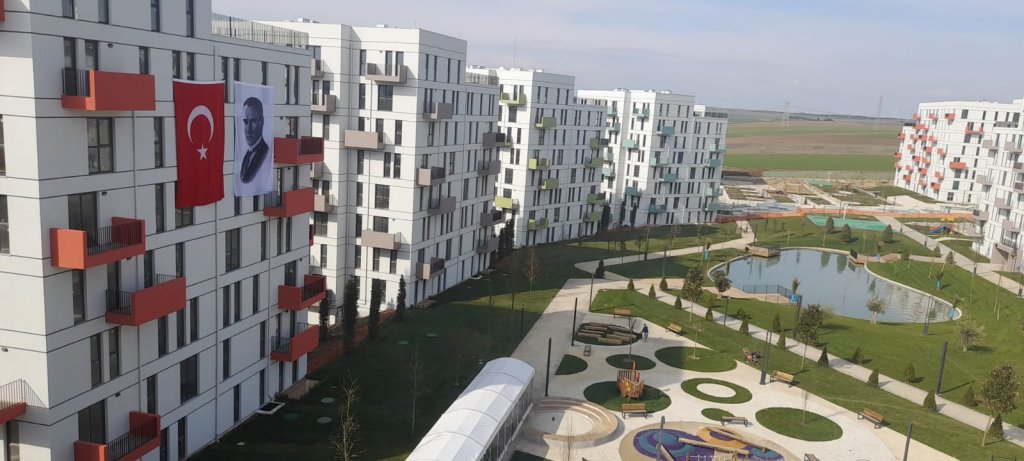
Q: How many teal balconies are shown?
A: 15